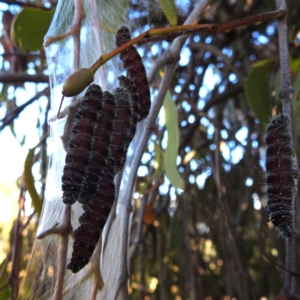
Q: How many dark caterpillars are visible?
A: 7